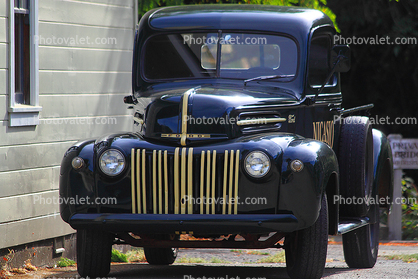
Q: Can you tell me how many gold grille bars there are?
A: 15